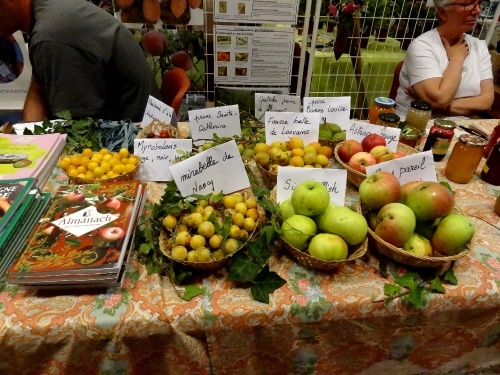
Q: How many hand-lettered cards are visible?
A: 10